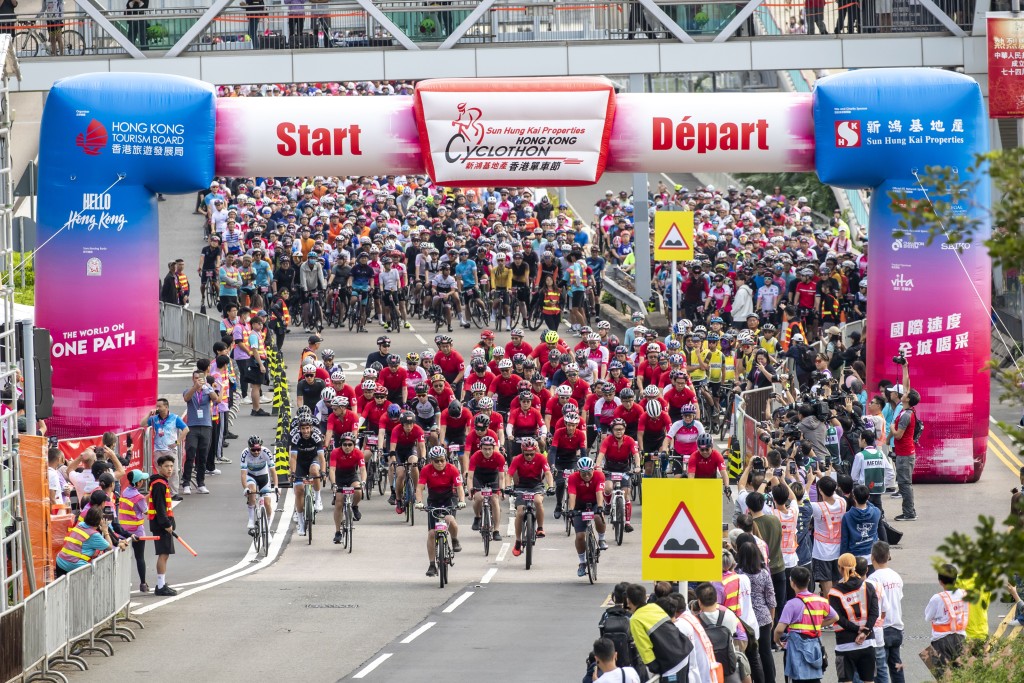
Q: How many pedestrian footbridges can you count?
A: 1